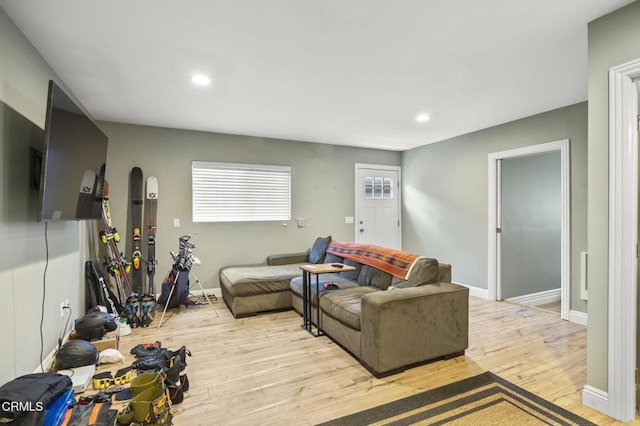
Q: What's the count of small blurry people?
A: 0